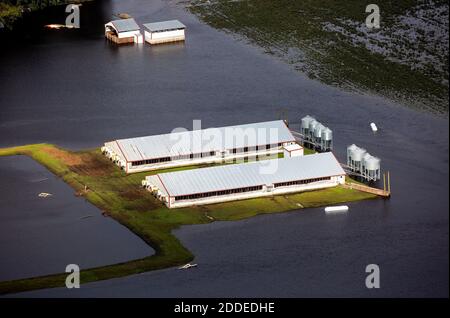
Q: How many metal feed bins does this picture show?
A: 8